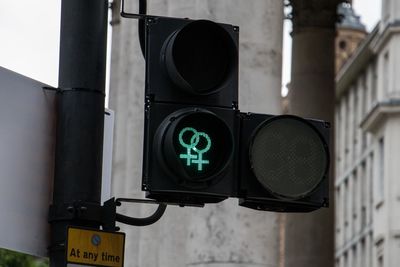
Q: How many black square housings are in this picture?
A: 3